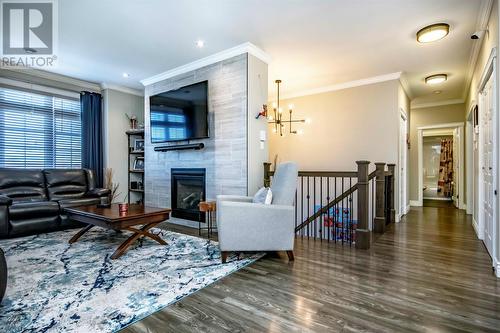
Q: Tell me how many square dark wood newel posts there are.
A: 4